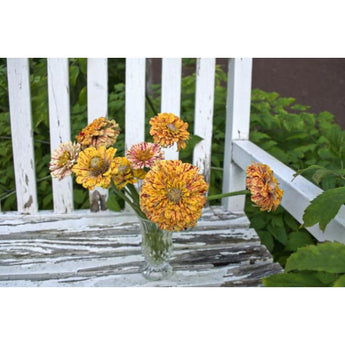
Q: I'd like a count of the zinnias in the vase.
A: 8